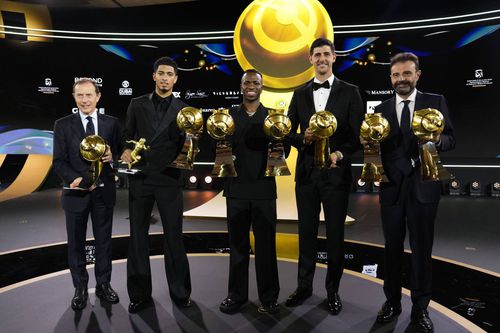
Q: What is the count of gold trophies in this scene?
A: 8